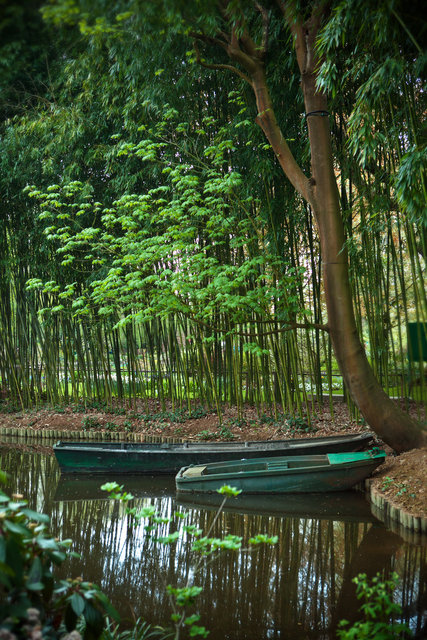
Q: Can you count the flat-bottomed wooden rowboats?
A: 2